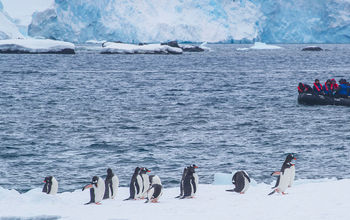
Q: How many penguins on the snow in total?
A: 11